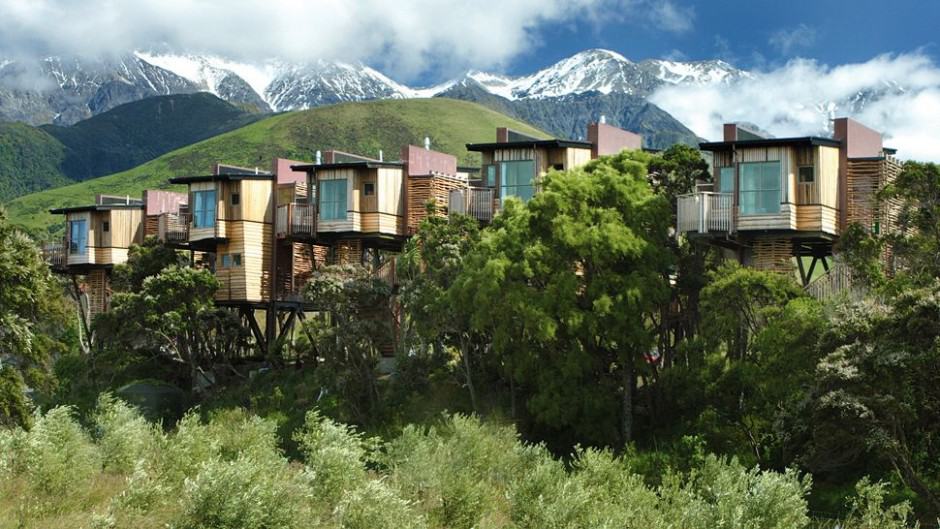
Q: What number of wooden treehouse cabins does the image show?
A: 5